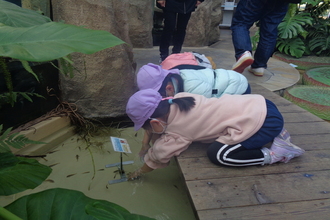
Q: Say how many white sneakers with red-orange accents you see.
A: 2